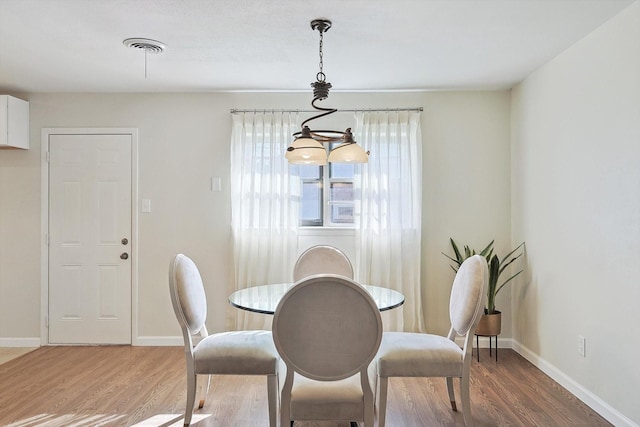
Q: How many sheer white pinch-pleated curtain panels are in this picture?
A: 2